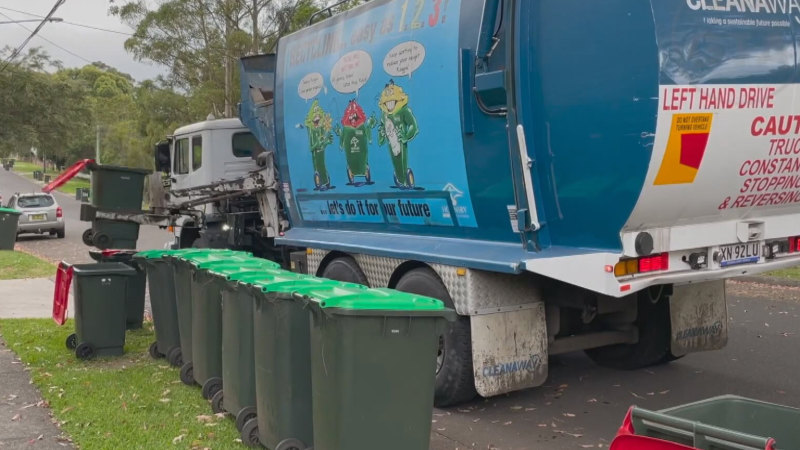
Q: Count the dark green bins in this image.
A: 11